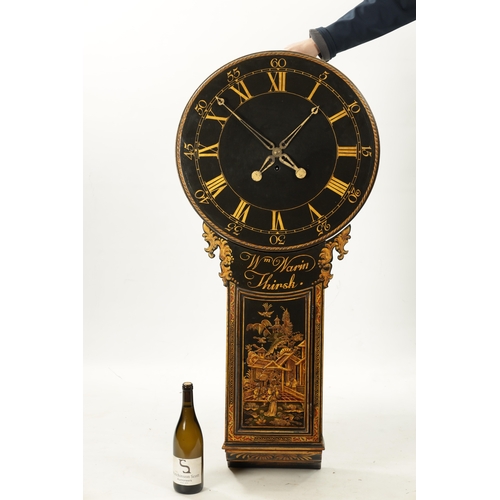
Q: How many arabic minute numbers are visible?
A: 12